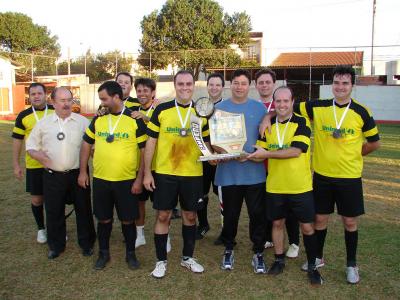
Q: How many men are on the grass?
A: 11